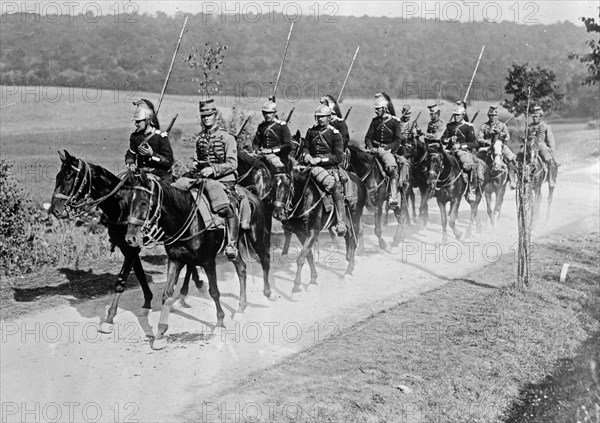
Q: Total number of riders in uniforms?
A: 11